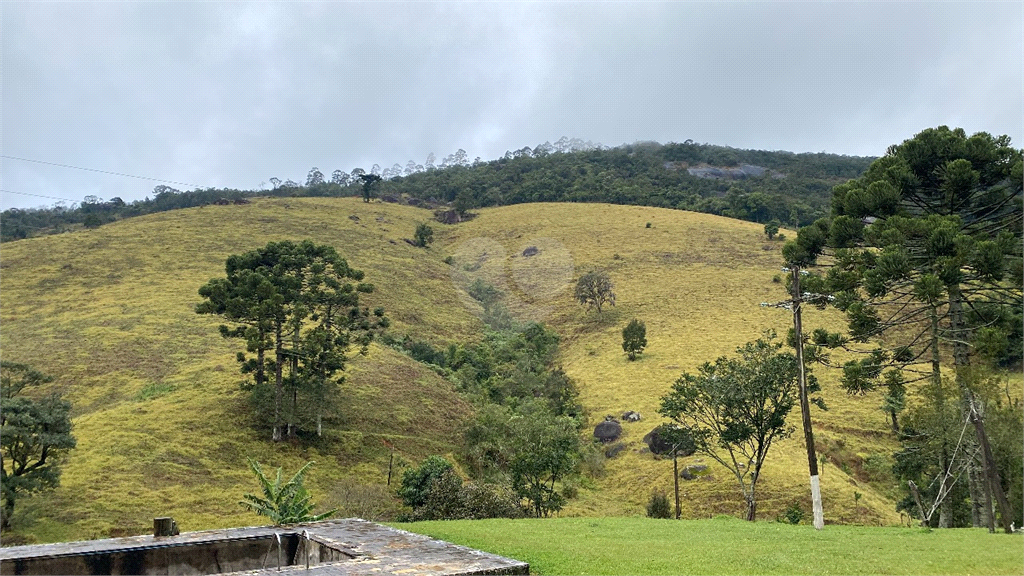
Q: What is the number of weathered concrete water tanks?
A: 1